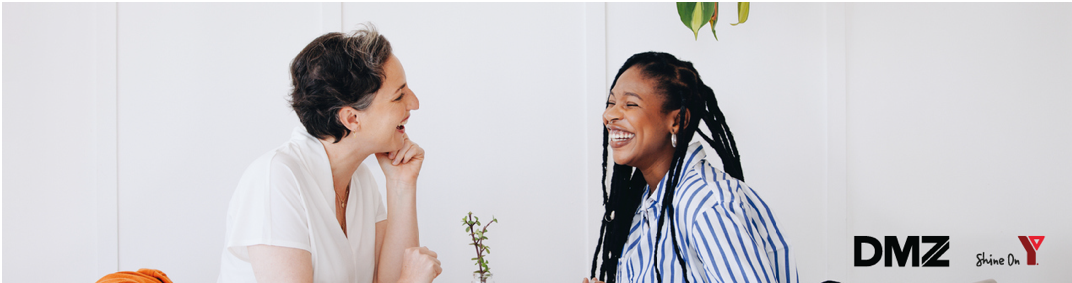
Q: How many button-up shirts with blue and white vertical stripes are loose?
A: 1